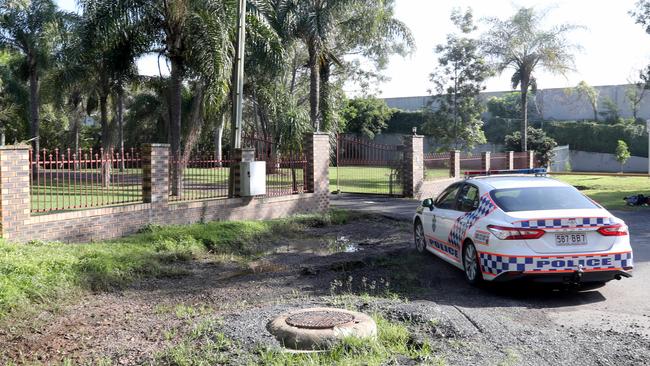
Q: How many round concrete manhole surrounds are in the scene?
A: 1